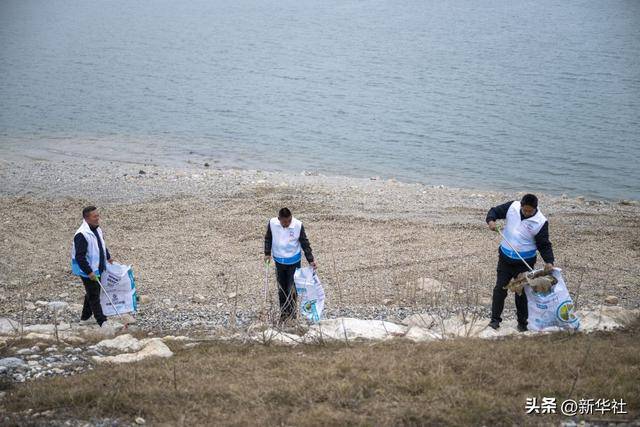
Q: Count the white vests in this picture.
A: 3